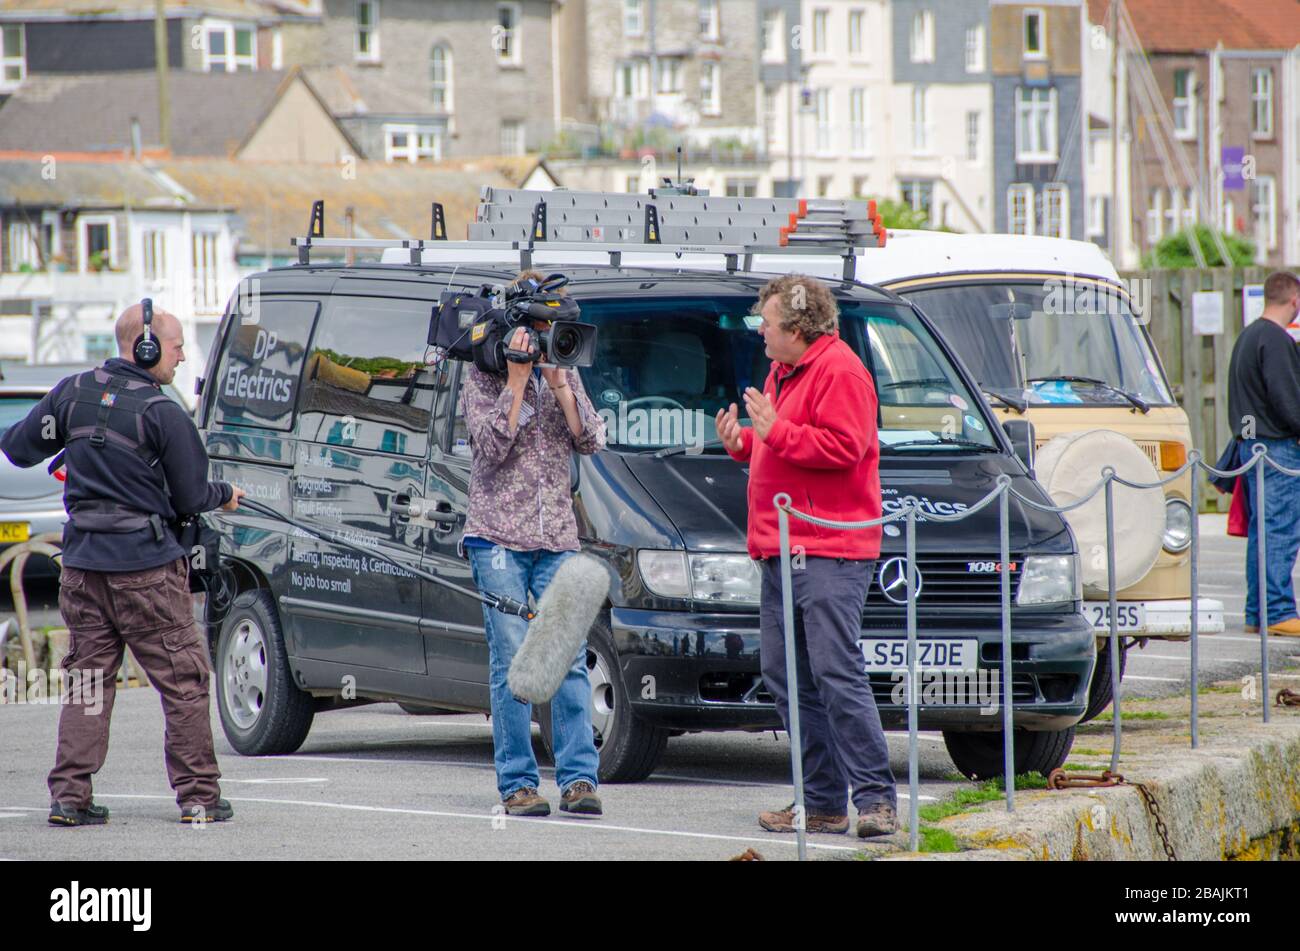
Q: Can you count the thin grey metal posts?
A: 6